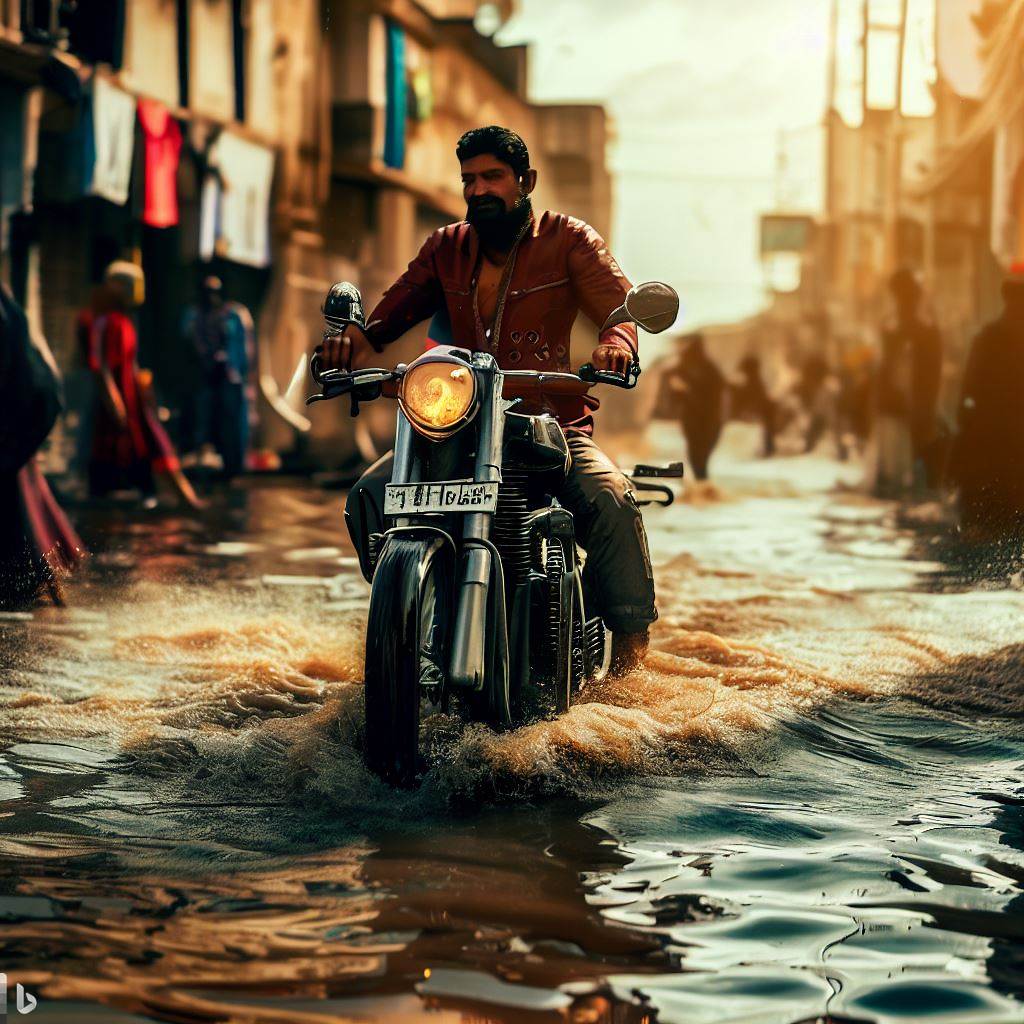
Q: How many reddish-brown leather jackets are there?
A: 1